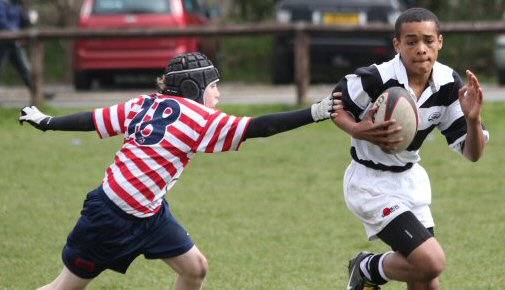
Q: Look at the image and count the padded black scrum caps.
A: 1